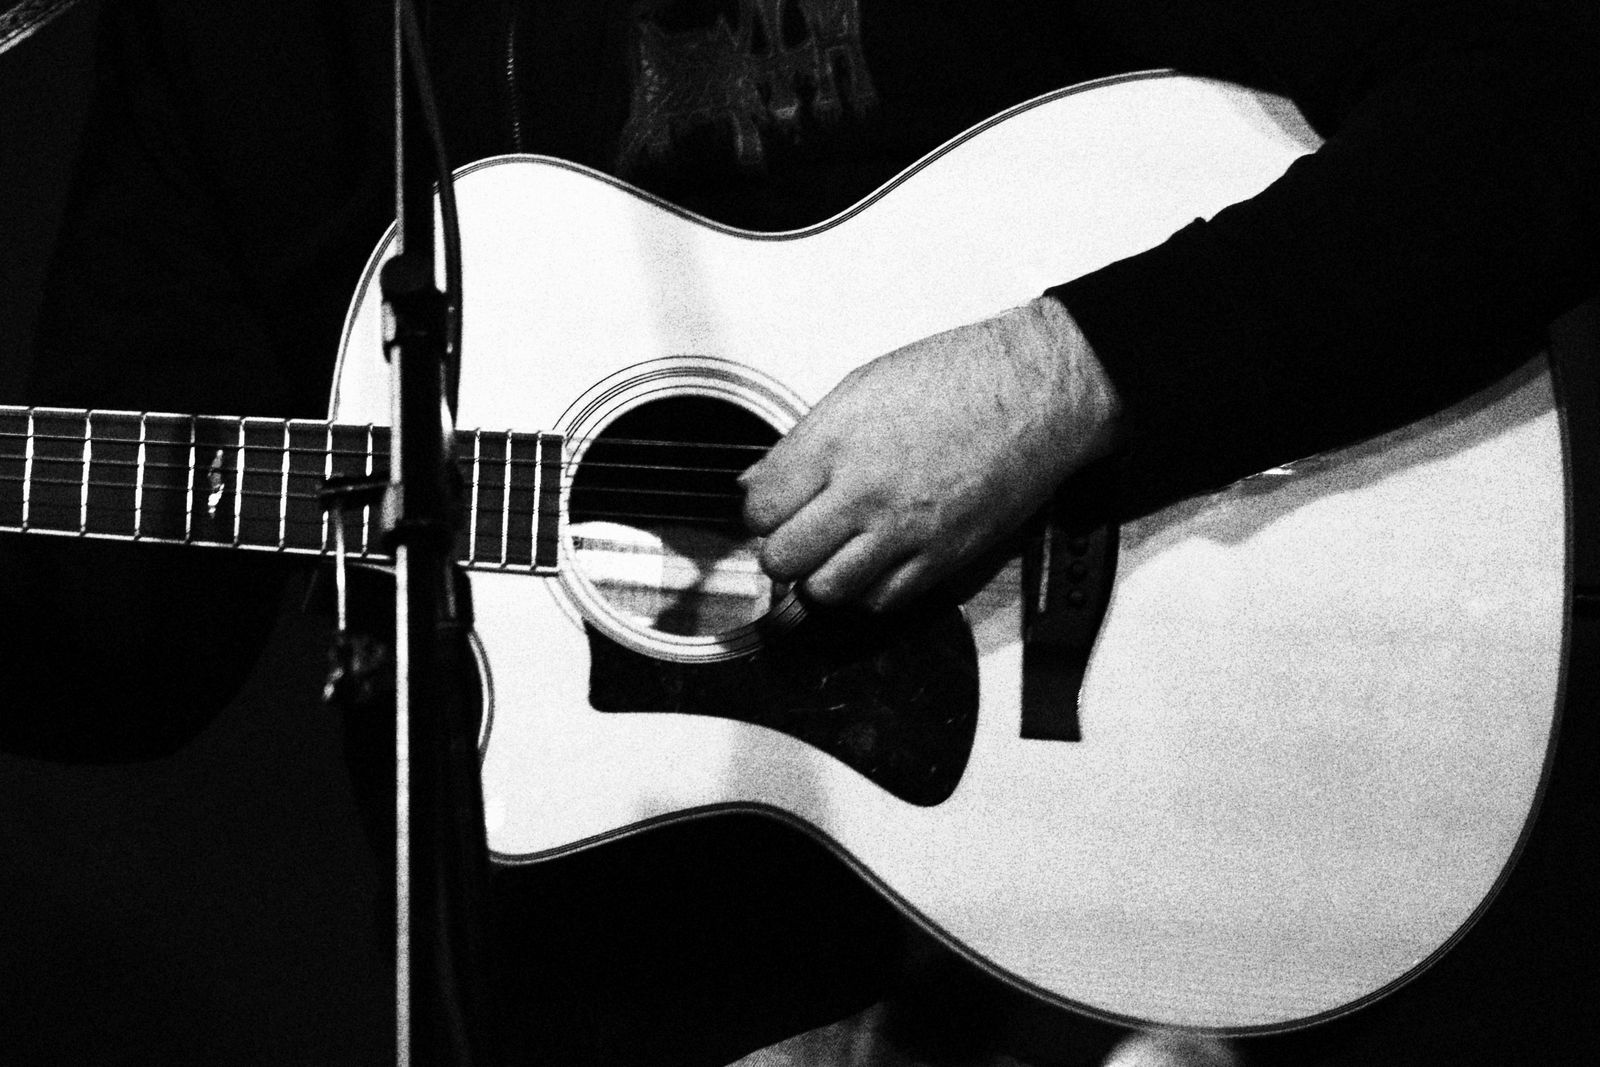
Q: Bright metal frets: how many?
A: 11